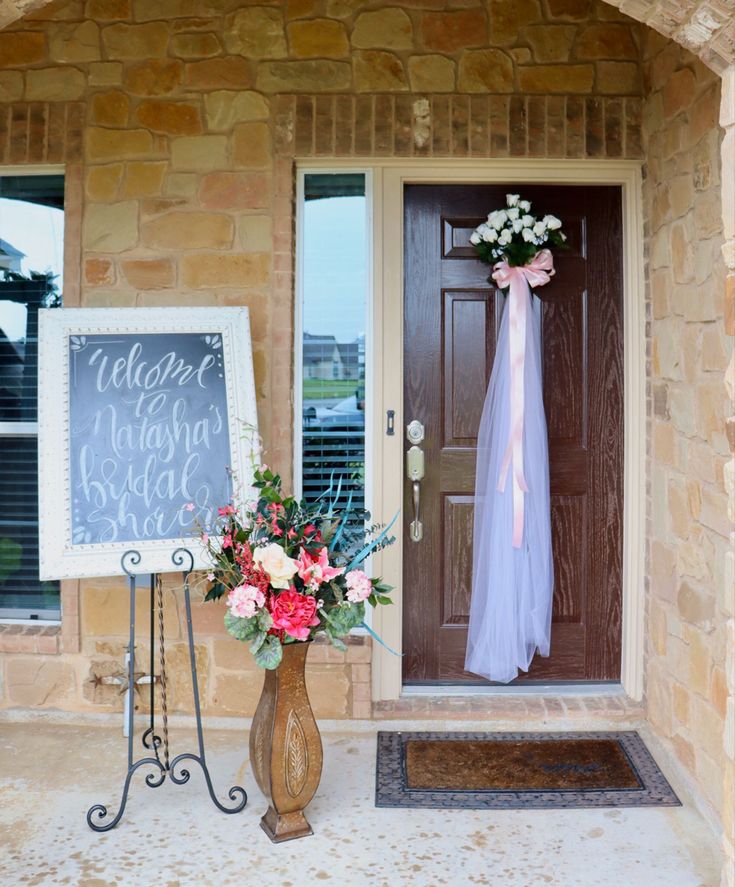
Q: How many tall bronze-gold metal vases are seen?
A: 1